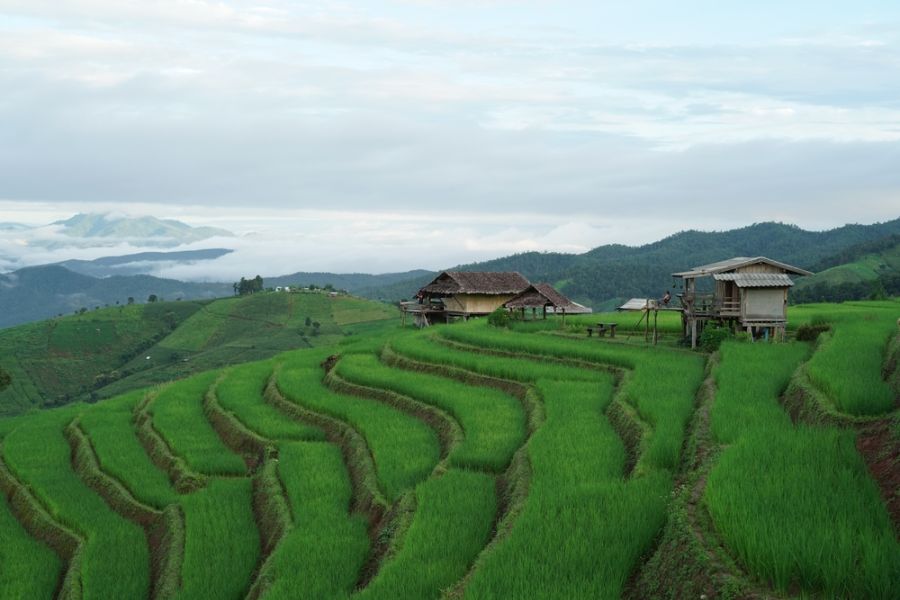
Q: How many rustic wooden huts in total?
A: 3